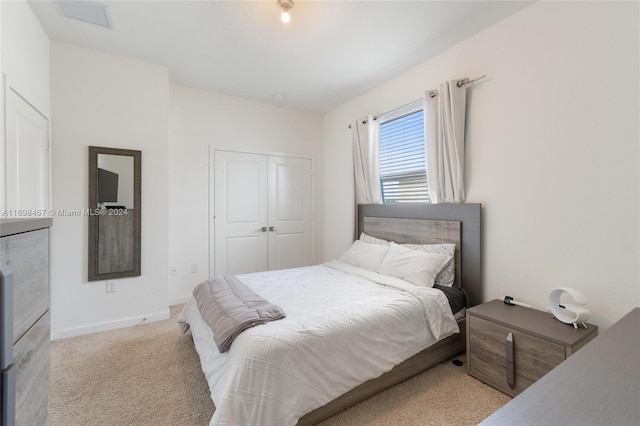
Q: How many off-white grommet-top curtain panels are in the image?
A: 2